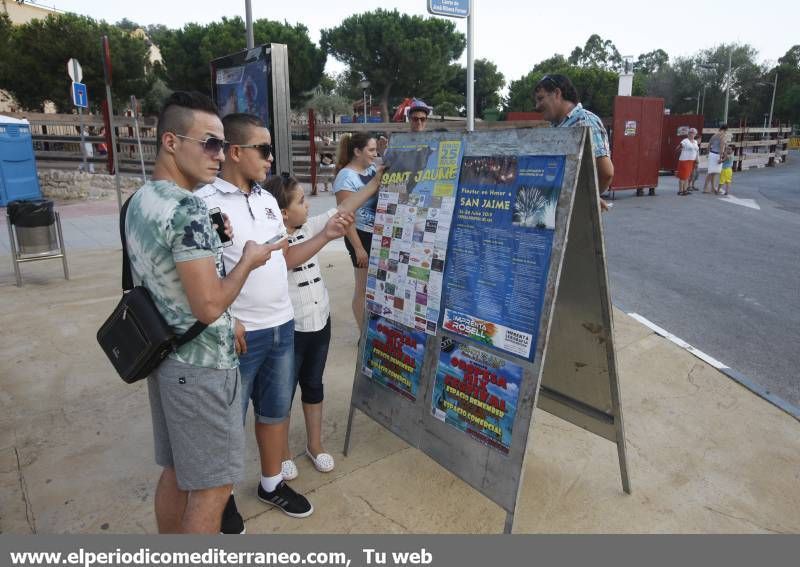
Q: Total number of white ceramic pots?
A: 0